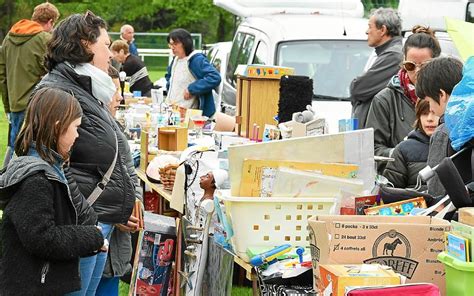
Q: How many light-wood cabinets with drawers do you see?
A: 1